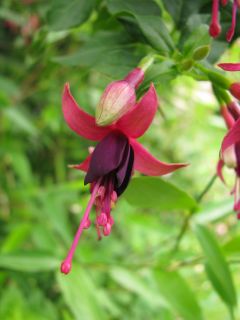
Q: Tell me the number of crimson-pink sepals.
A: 4